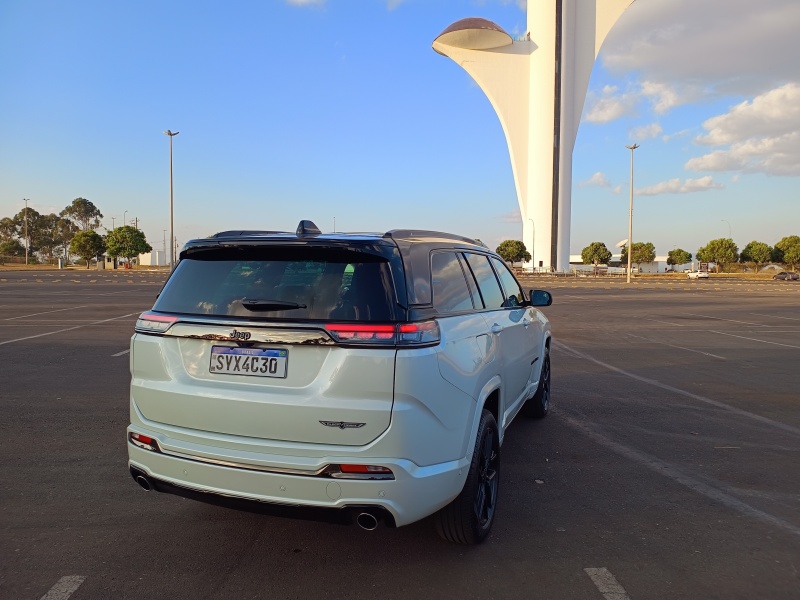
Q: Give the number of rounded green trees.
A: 9